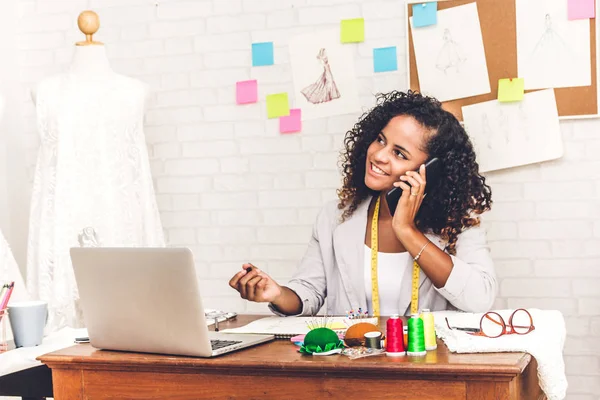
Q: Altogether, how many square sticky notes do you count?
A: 9